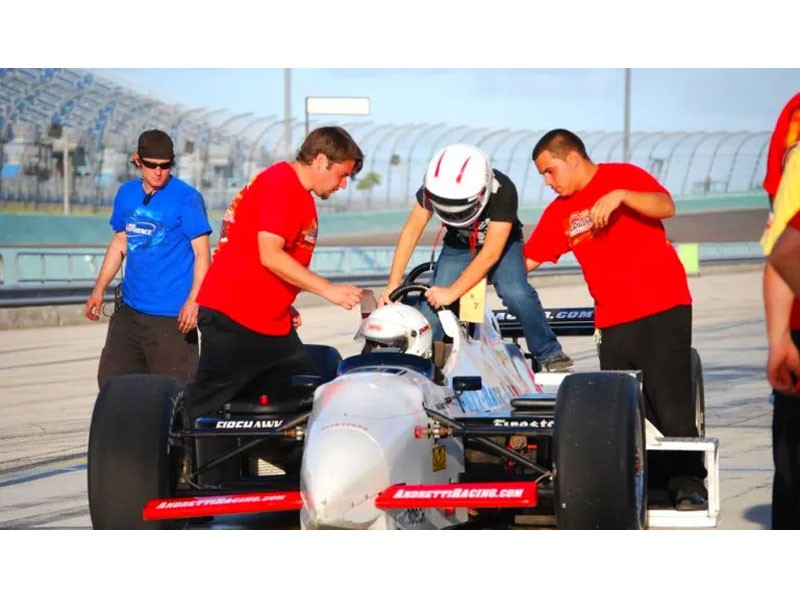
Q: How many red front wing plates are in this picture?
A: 2